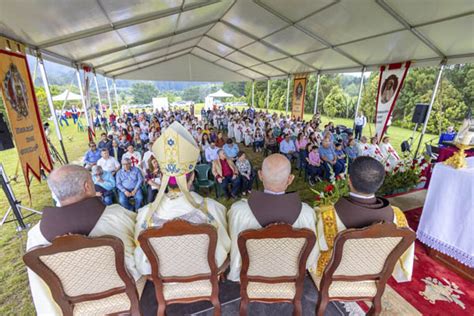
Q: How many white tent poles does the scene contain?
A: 11